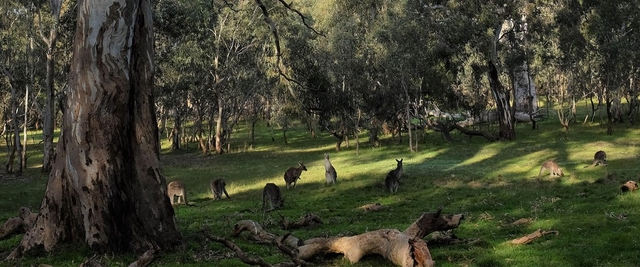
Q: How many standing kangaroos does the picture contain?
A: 3